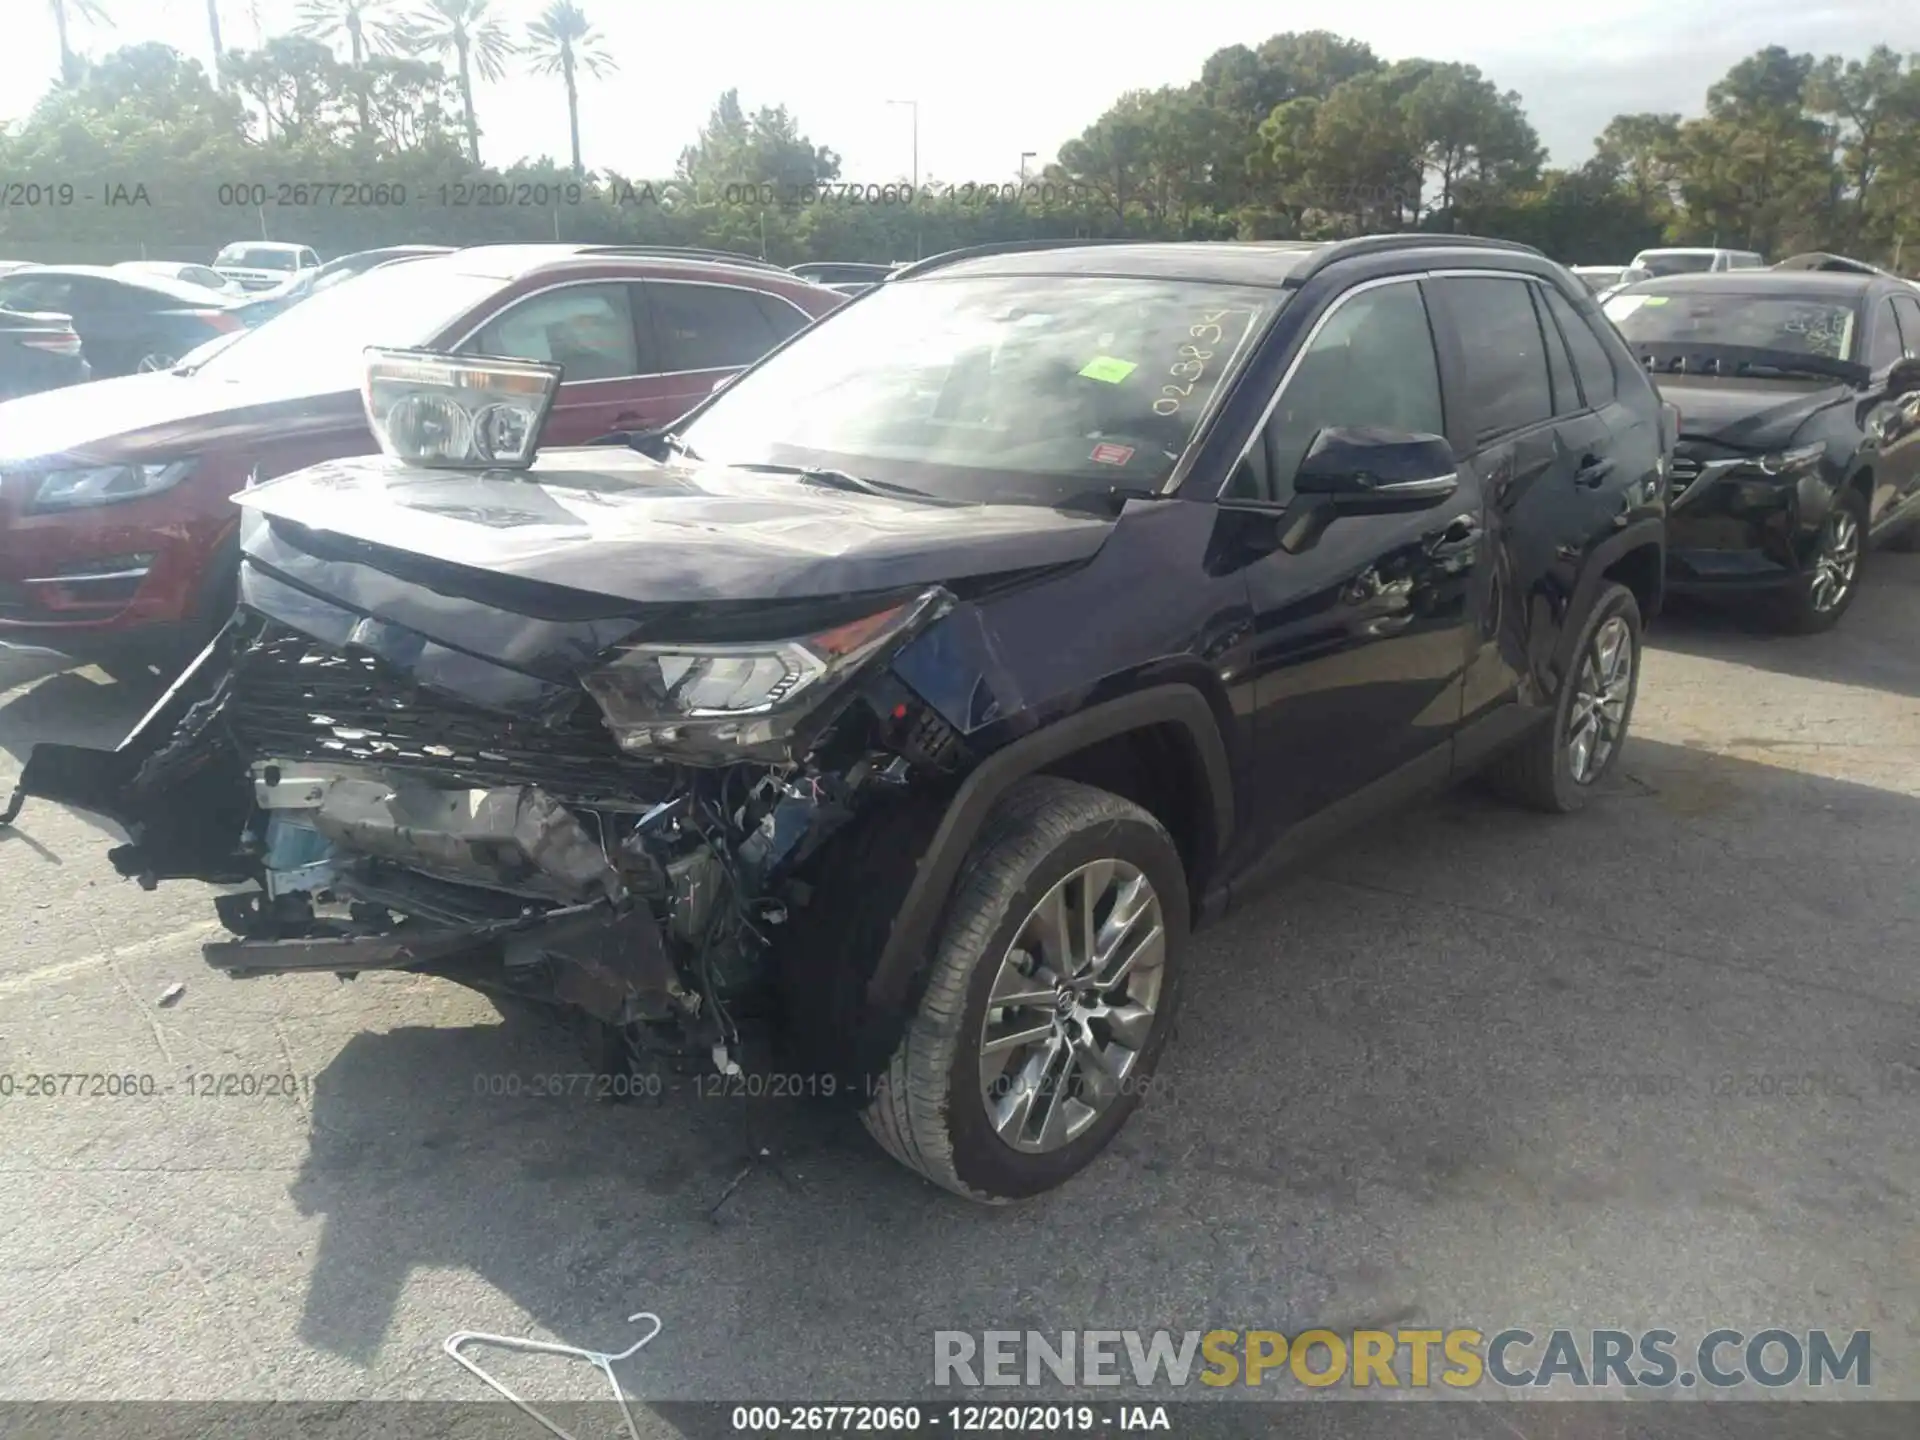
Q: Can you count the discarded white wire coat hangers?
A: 1